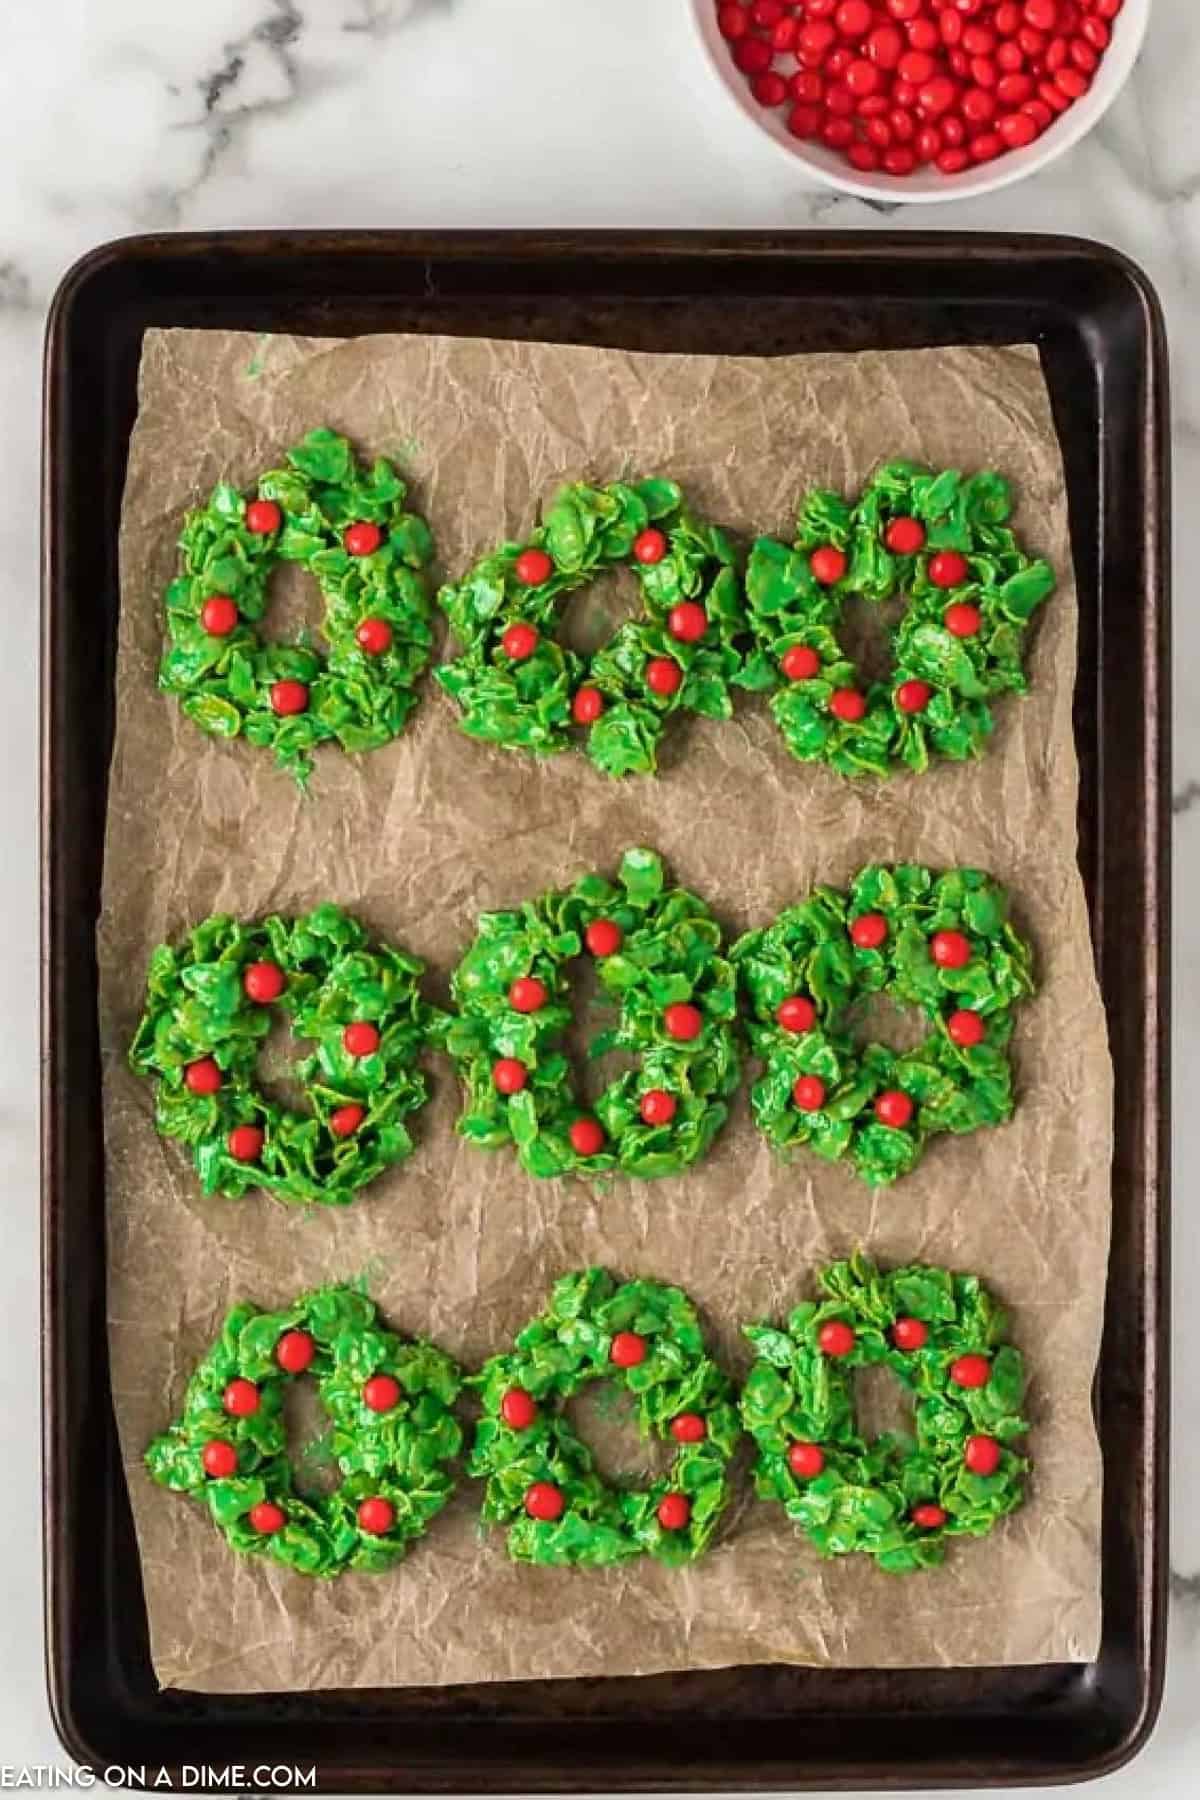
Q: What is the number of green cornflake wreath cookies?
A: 9